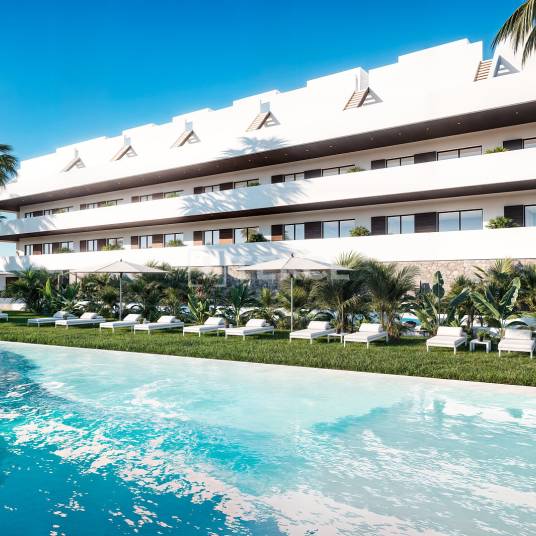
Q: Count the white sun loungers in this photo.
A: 11